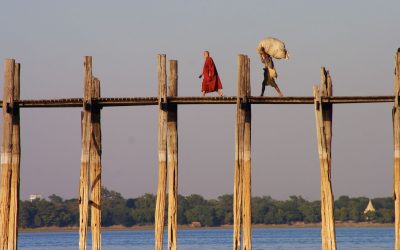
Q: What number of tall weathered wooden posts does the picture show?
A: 11